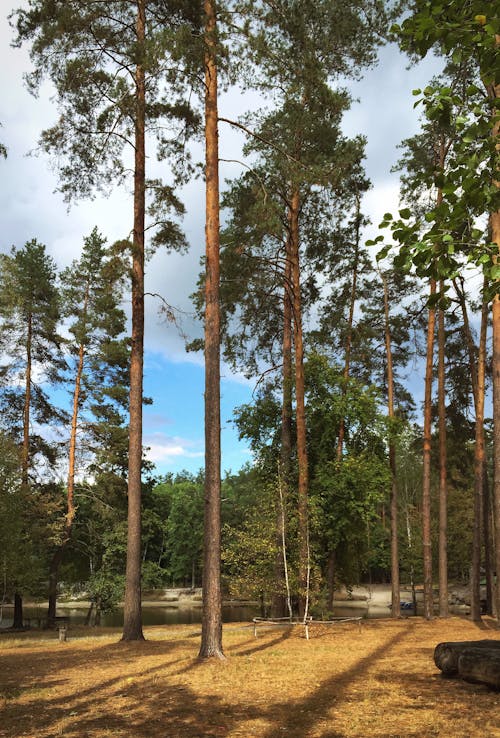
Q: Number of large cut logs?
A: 2